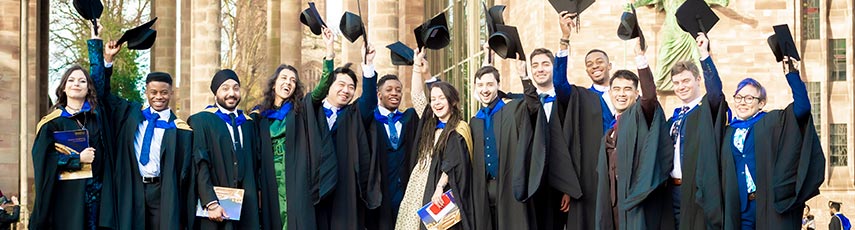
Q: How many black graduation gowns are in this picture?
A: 13